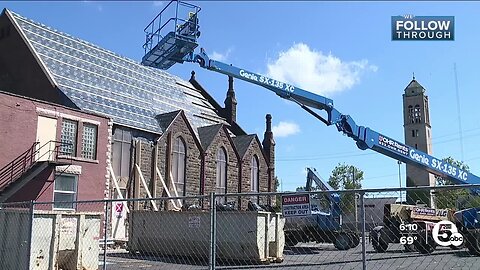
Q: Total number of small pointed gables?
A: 3